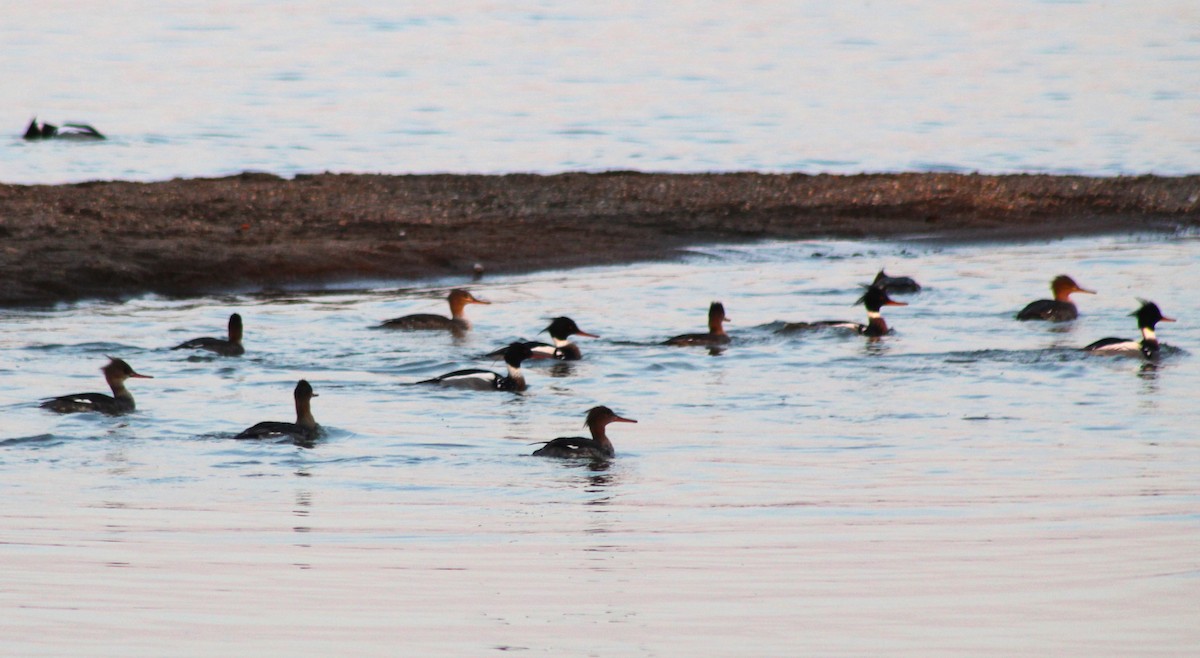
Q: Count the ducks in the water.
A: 13